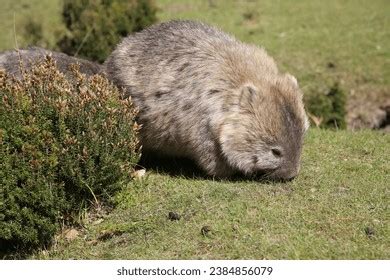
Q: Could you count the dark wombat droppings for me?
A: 3